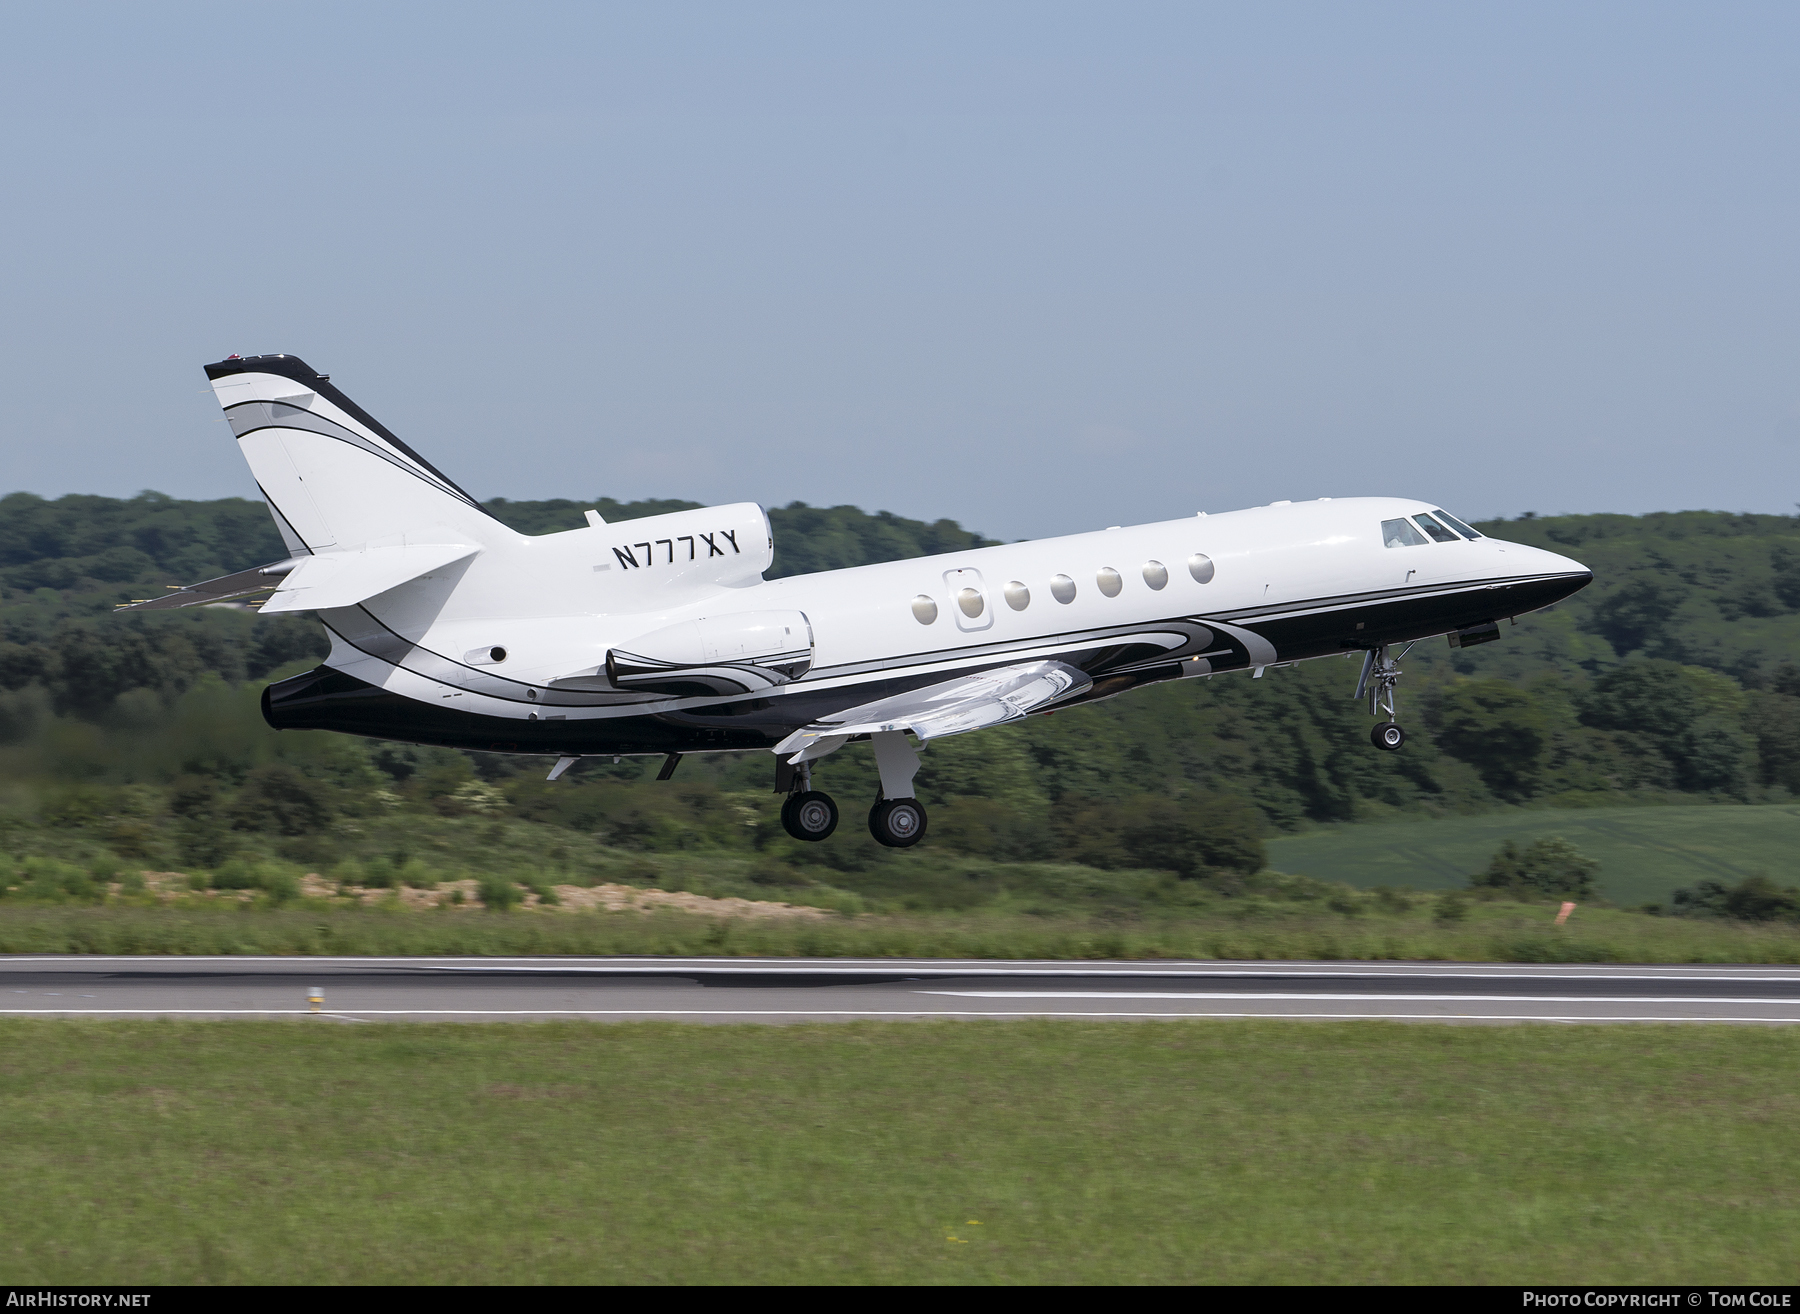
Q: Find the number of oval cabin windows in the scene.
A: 7